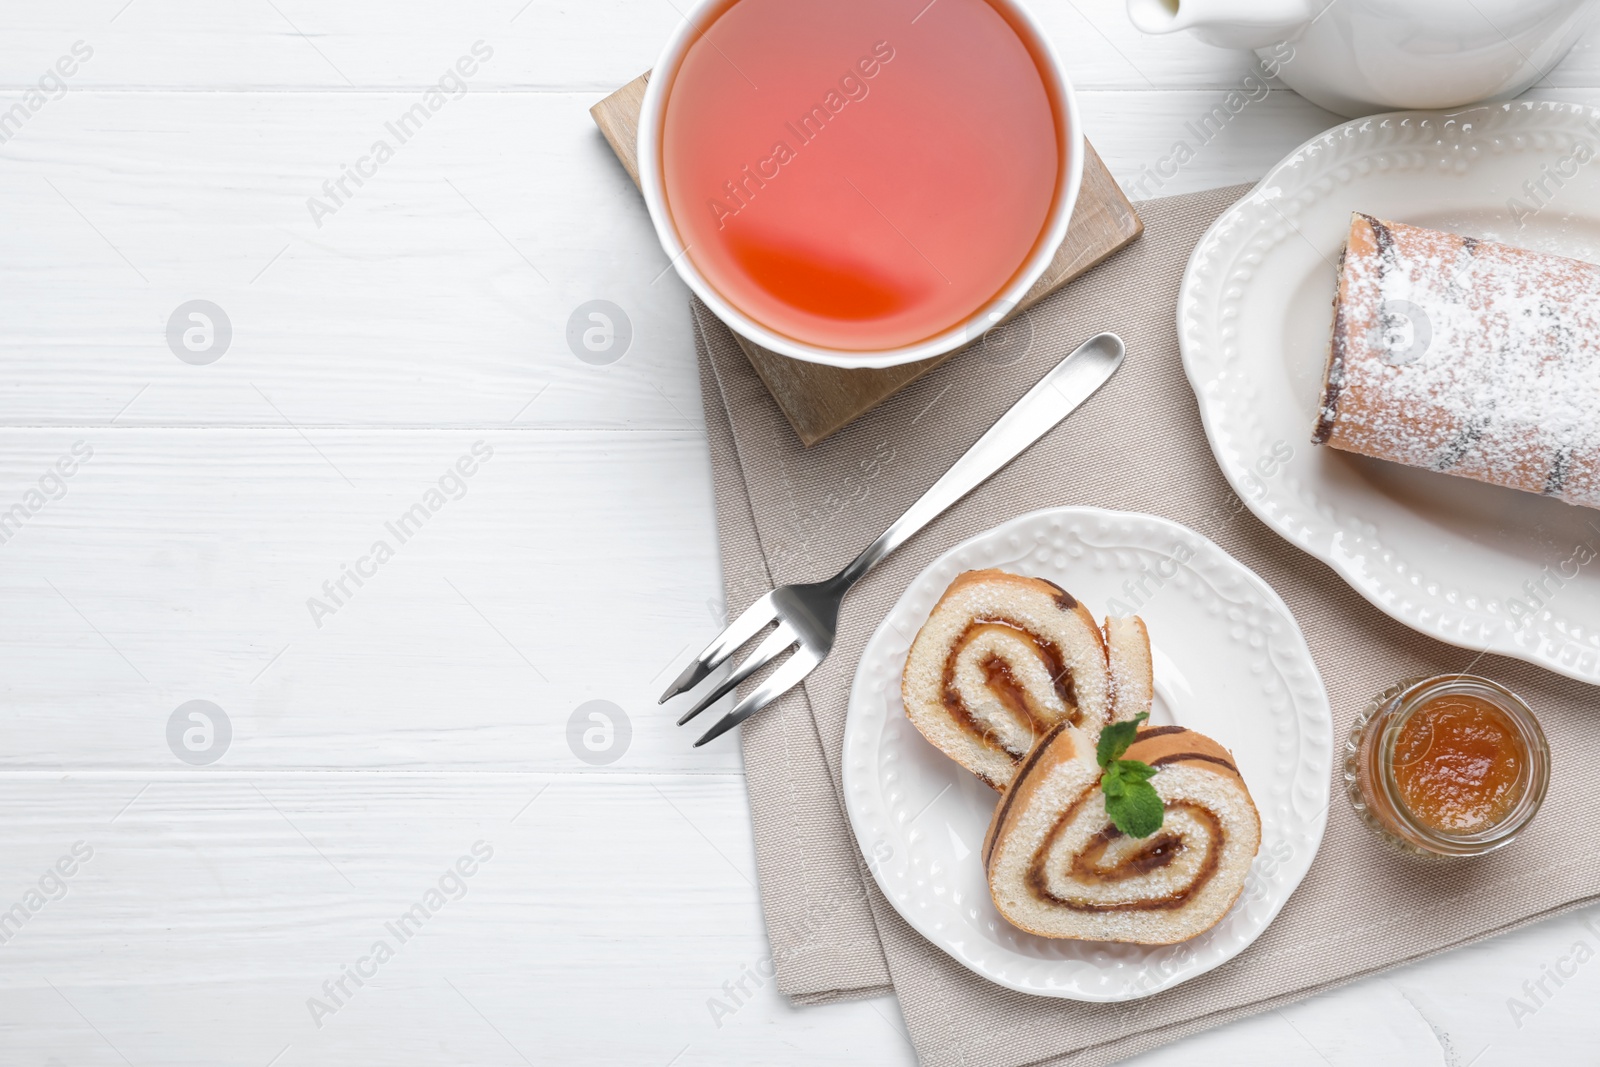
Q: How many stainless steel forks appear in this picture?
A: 1